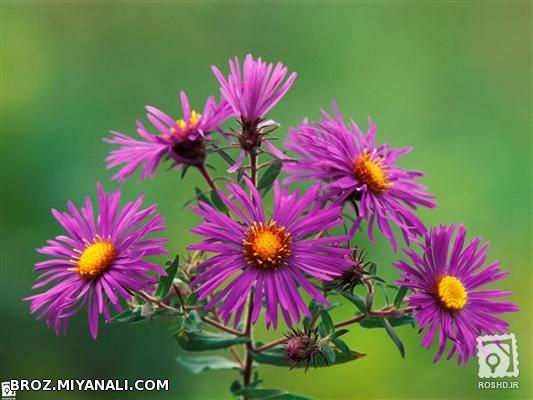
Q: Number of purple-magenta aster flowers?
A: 6